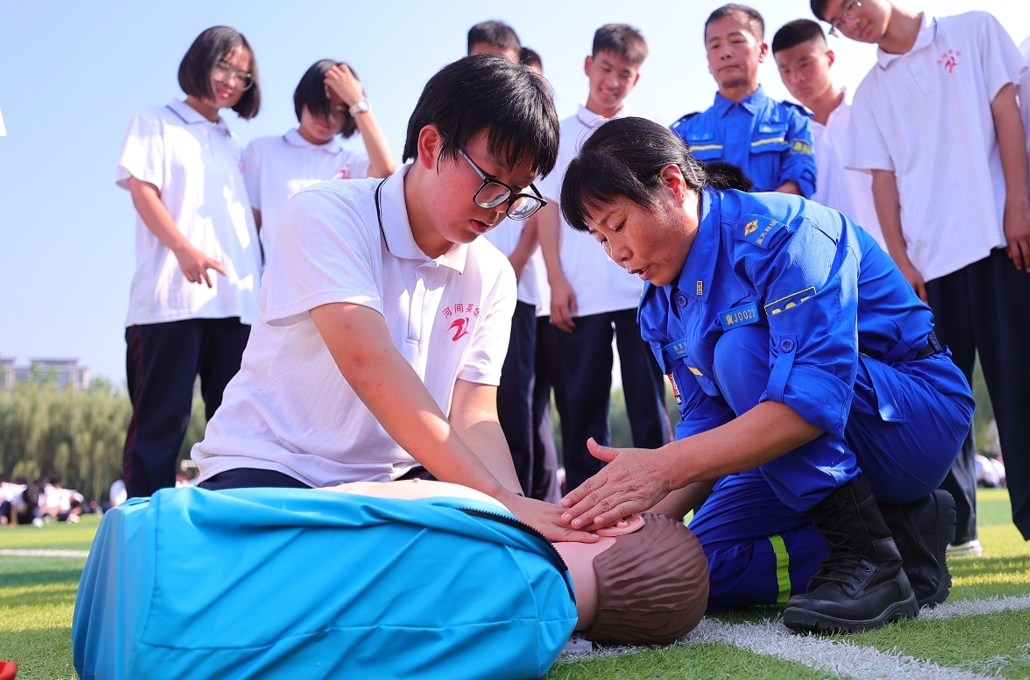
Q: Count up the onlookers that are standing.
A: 8